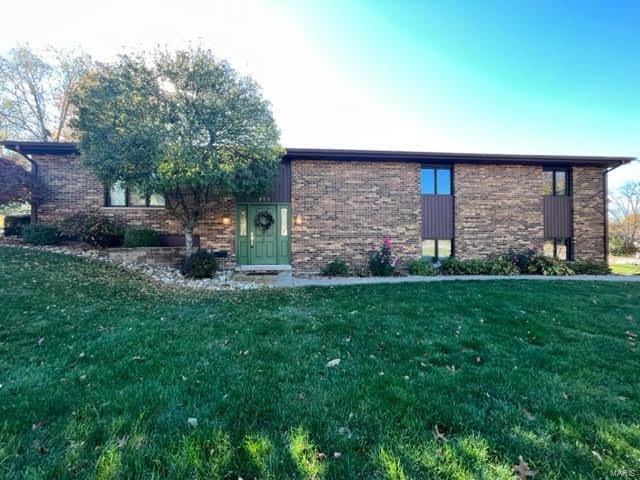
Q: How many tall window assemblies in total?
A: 2